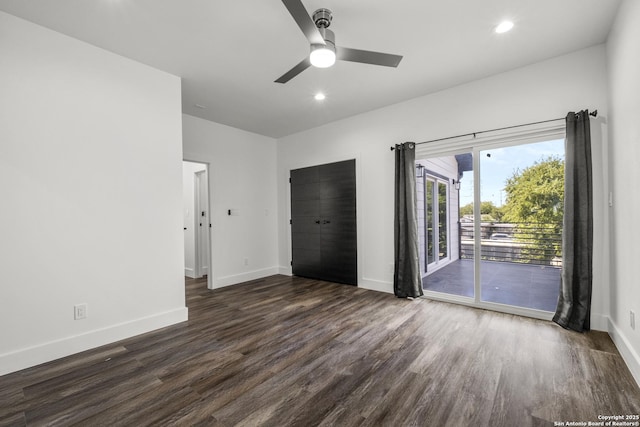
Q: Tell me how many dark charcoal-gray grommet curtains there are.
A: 2